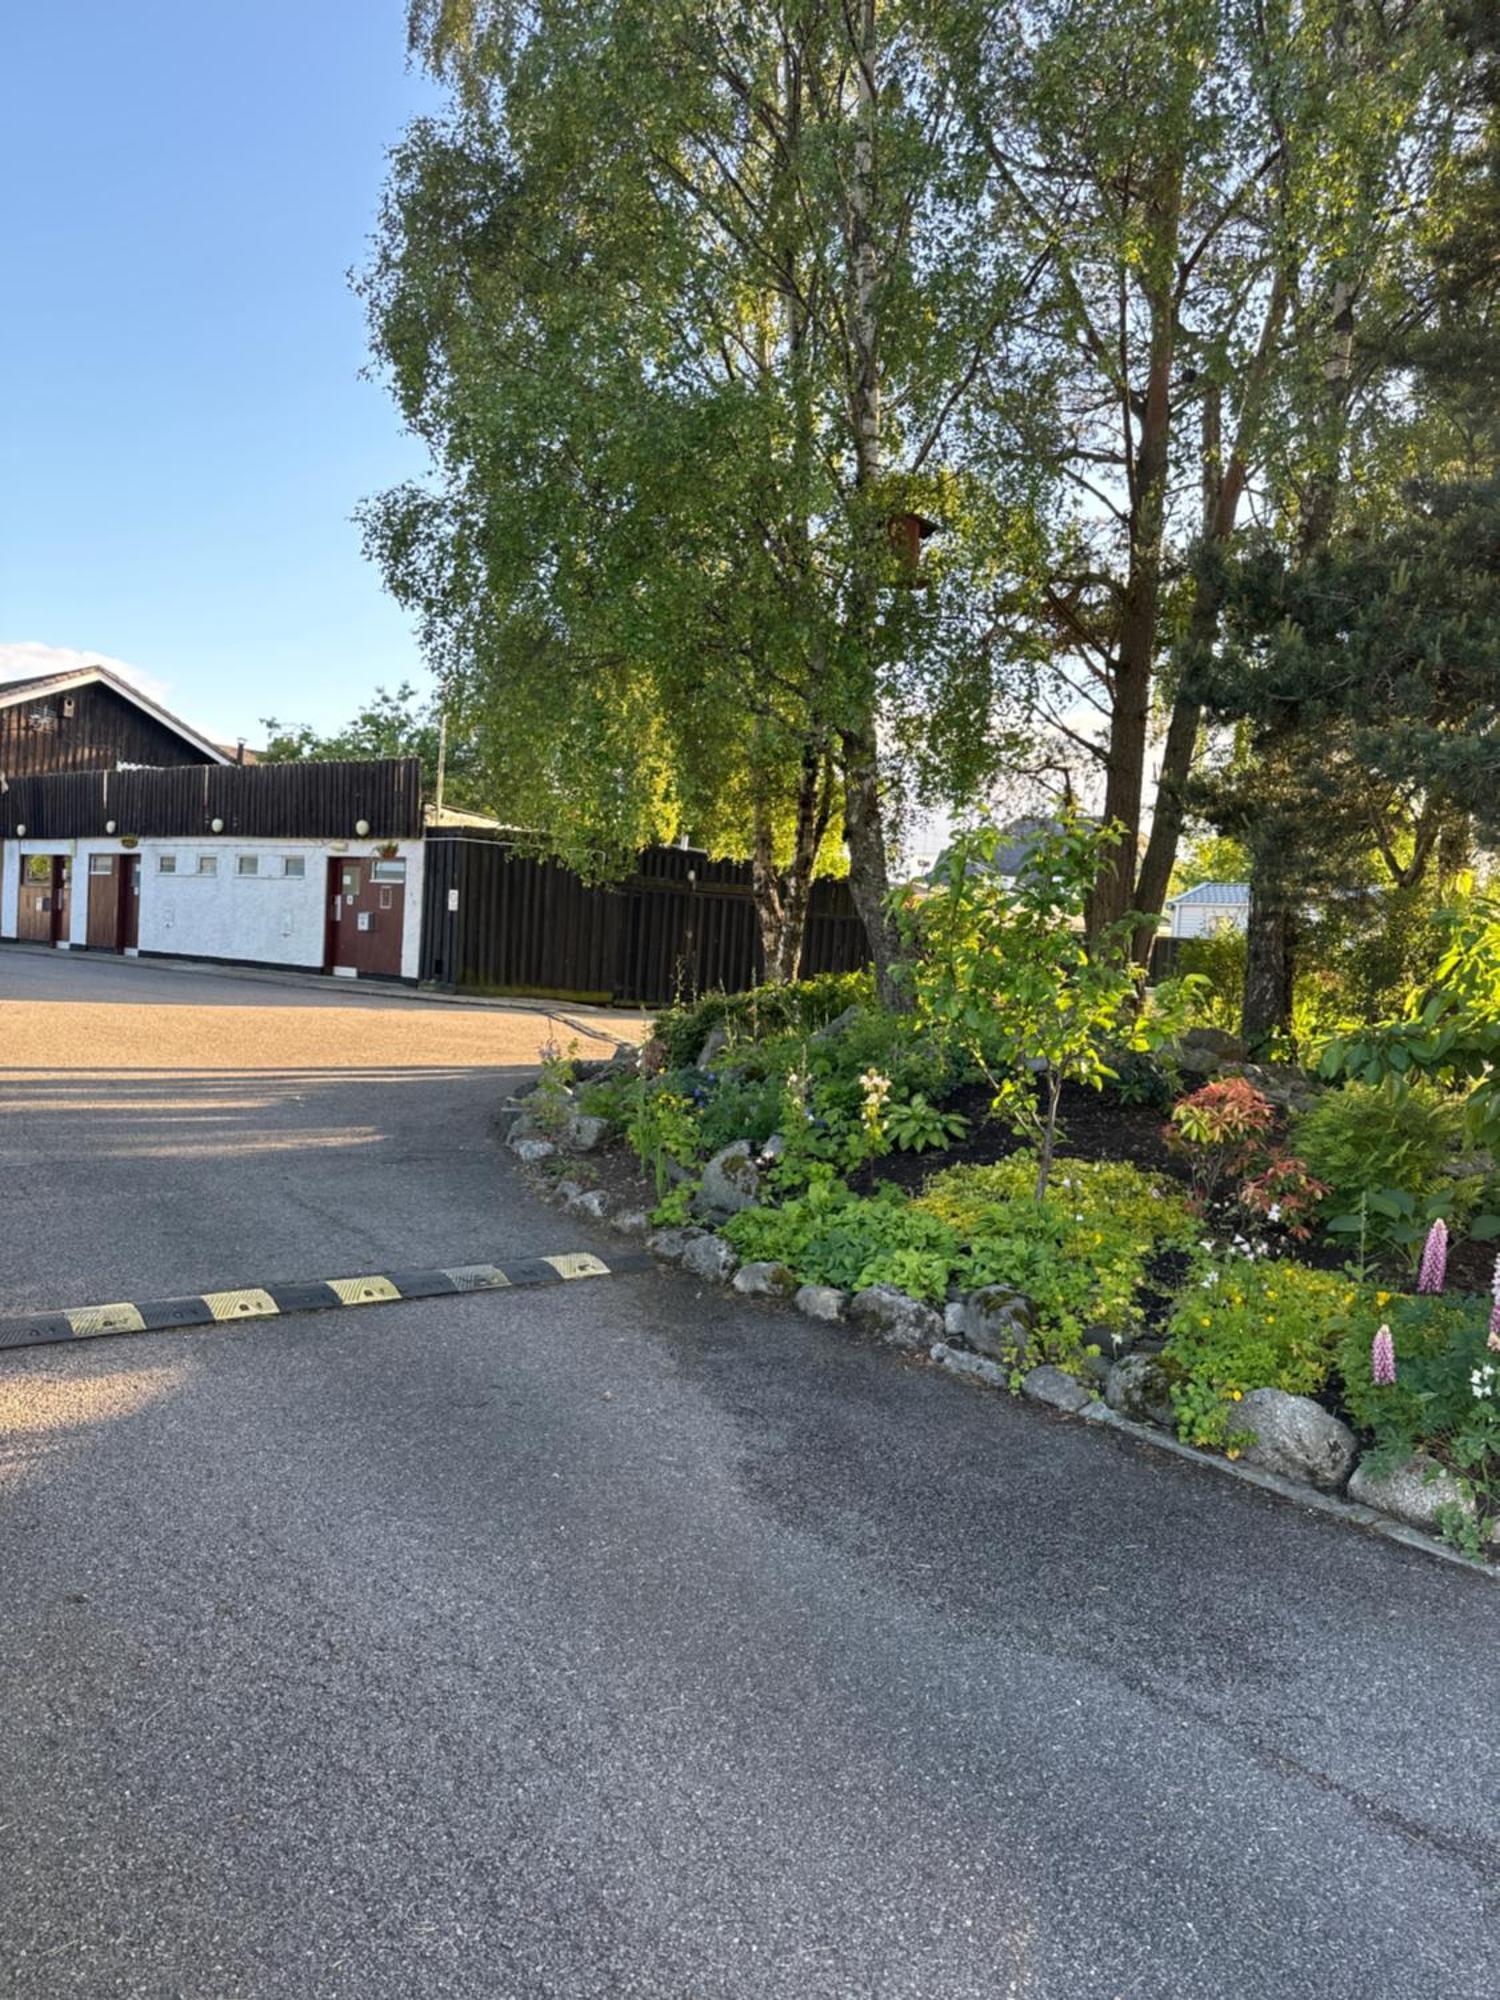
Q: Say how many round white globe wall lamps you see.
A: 4